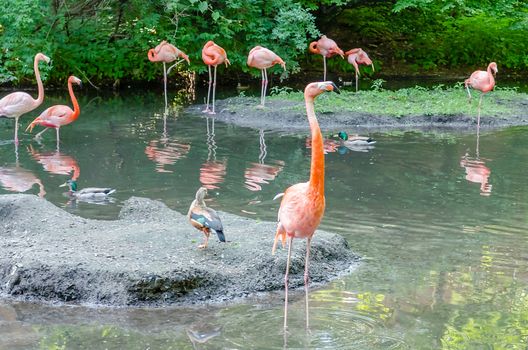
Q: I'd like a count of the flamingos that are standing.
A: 9